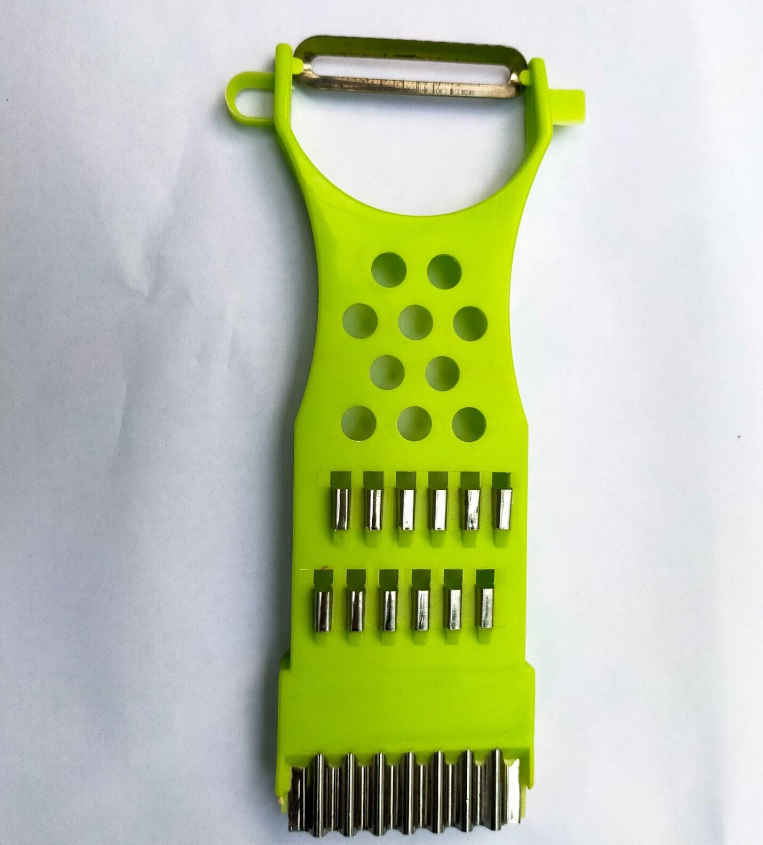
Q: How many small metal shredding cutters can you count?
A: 12